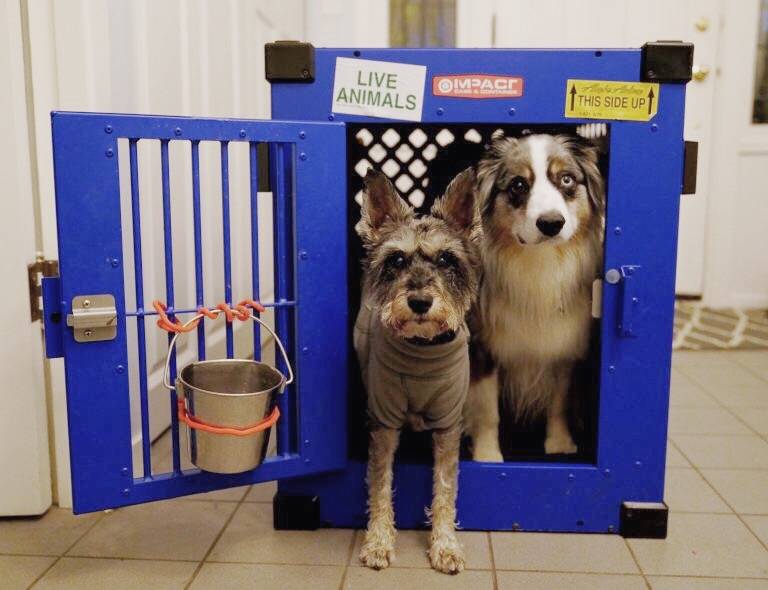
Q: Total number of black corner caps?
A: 4